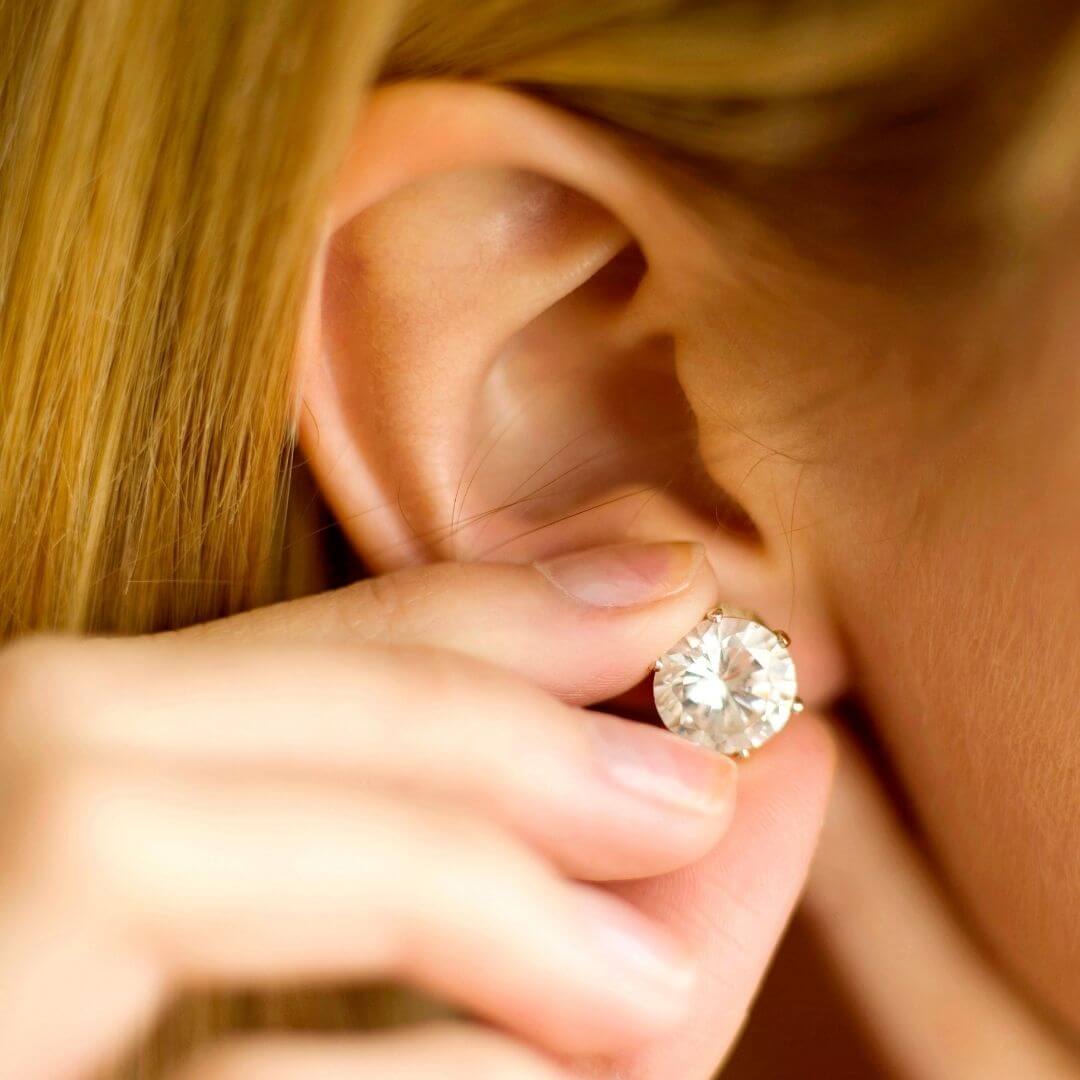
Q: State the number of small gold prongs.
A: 5